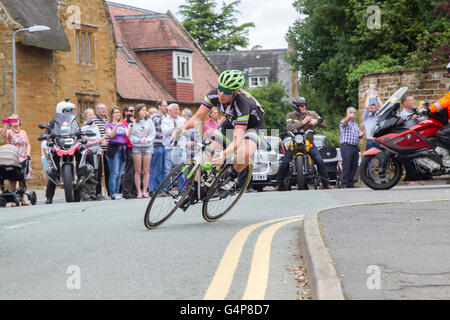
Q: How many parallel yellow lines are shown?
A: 2